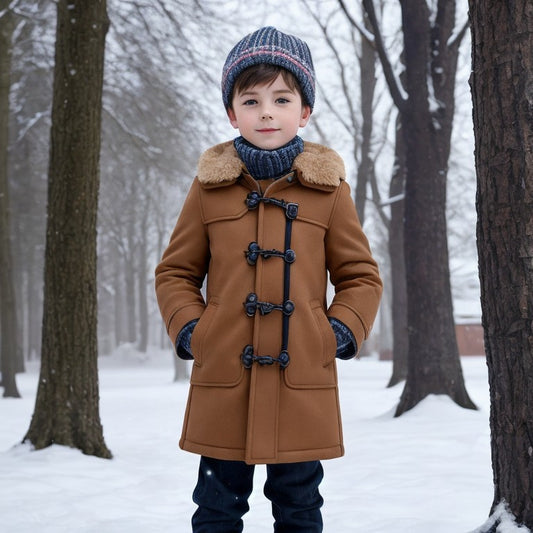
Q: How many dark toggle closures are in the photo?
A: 4